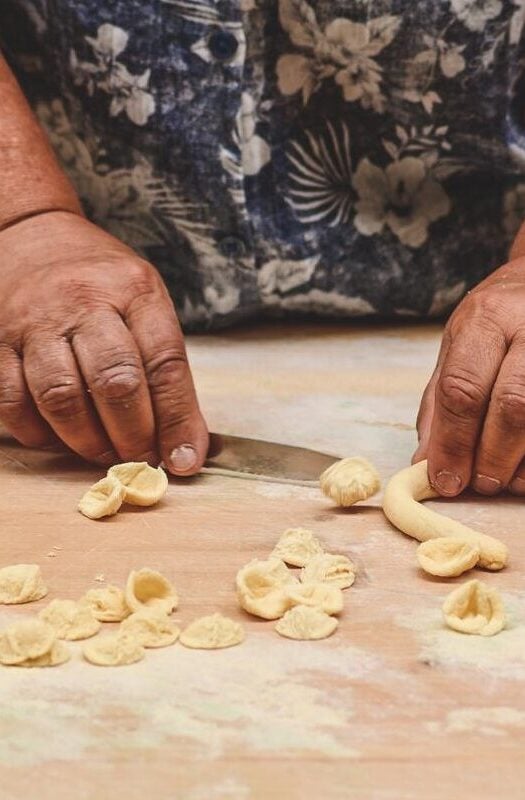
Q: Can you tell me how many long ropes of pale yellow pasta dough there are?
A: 1